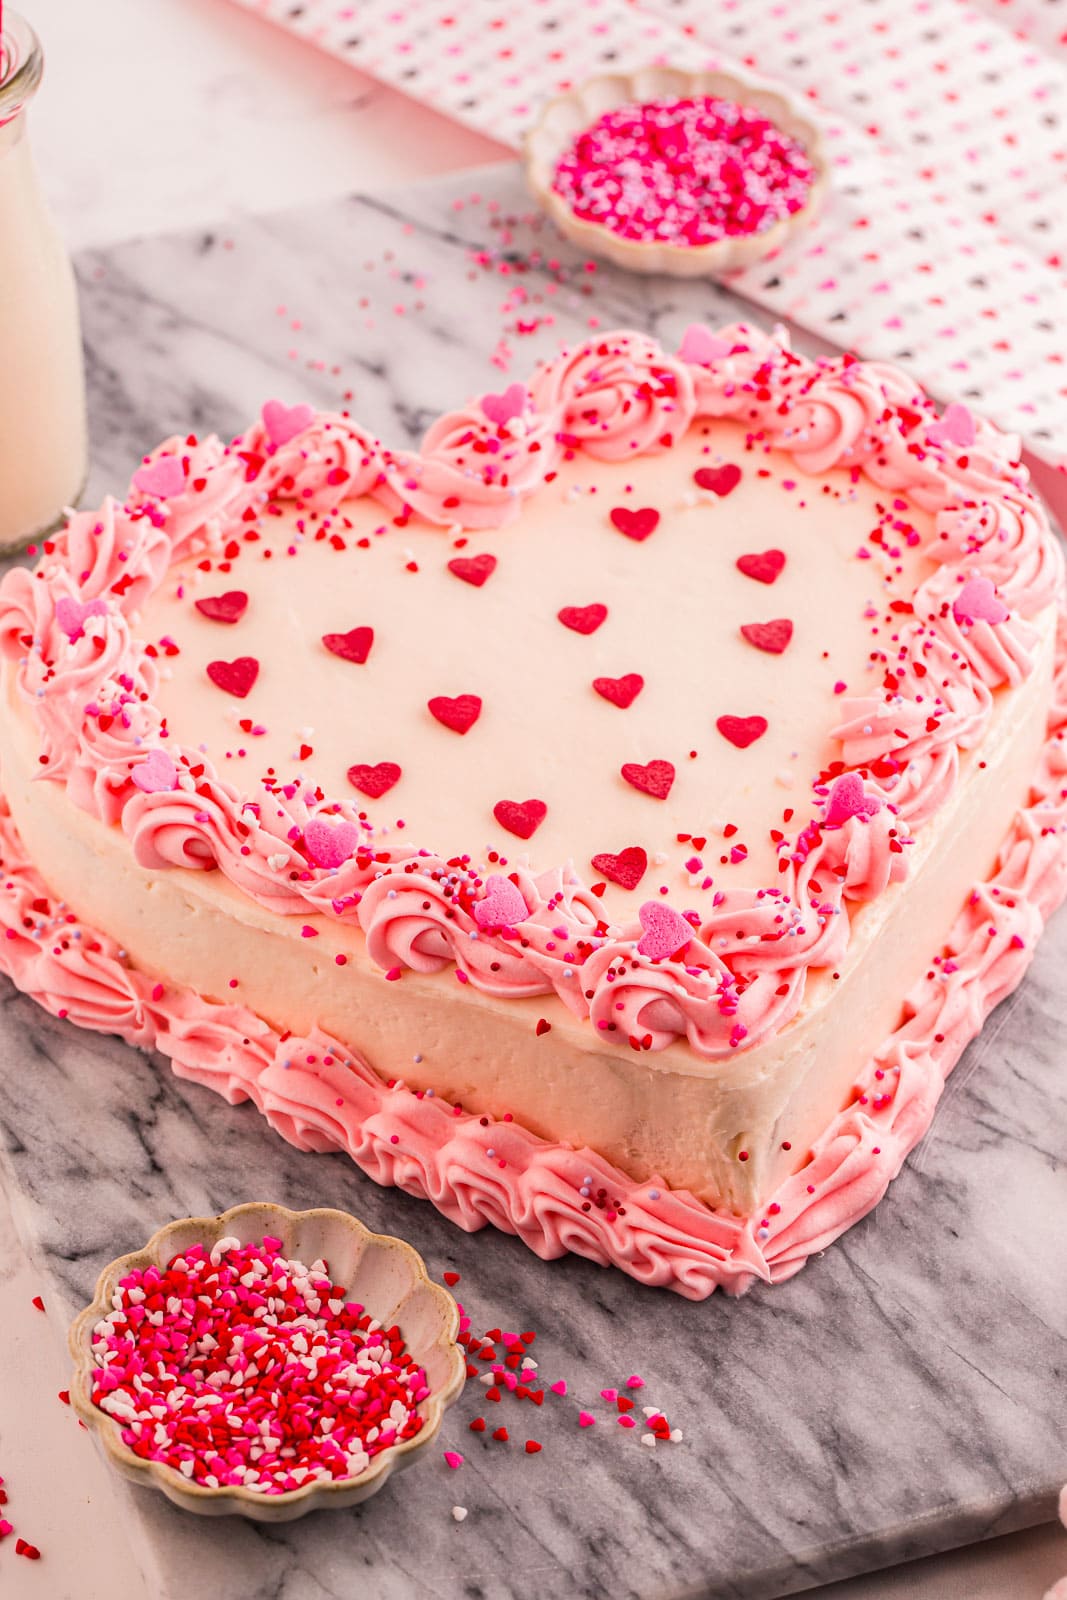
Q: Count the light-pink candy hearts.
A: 12